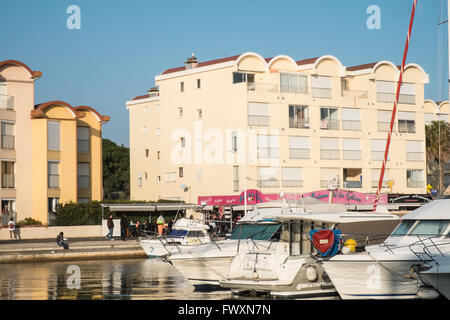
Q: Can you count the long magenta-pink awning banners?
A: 1